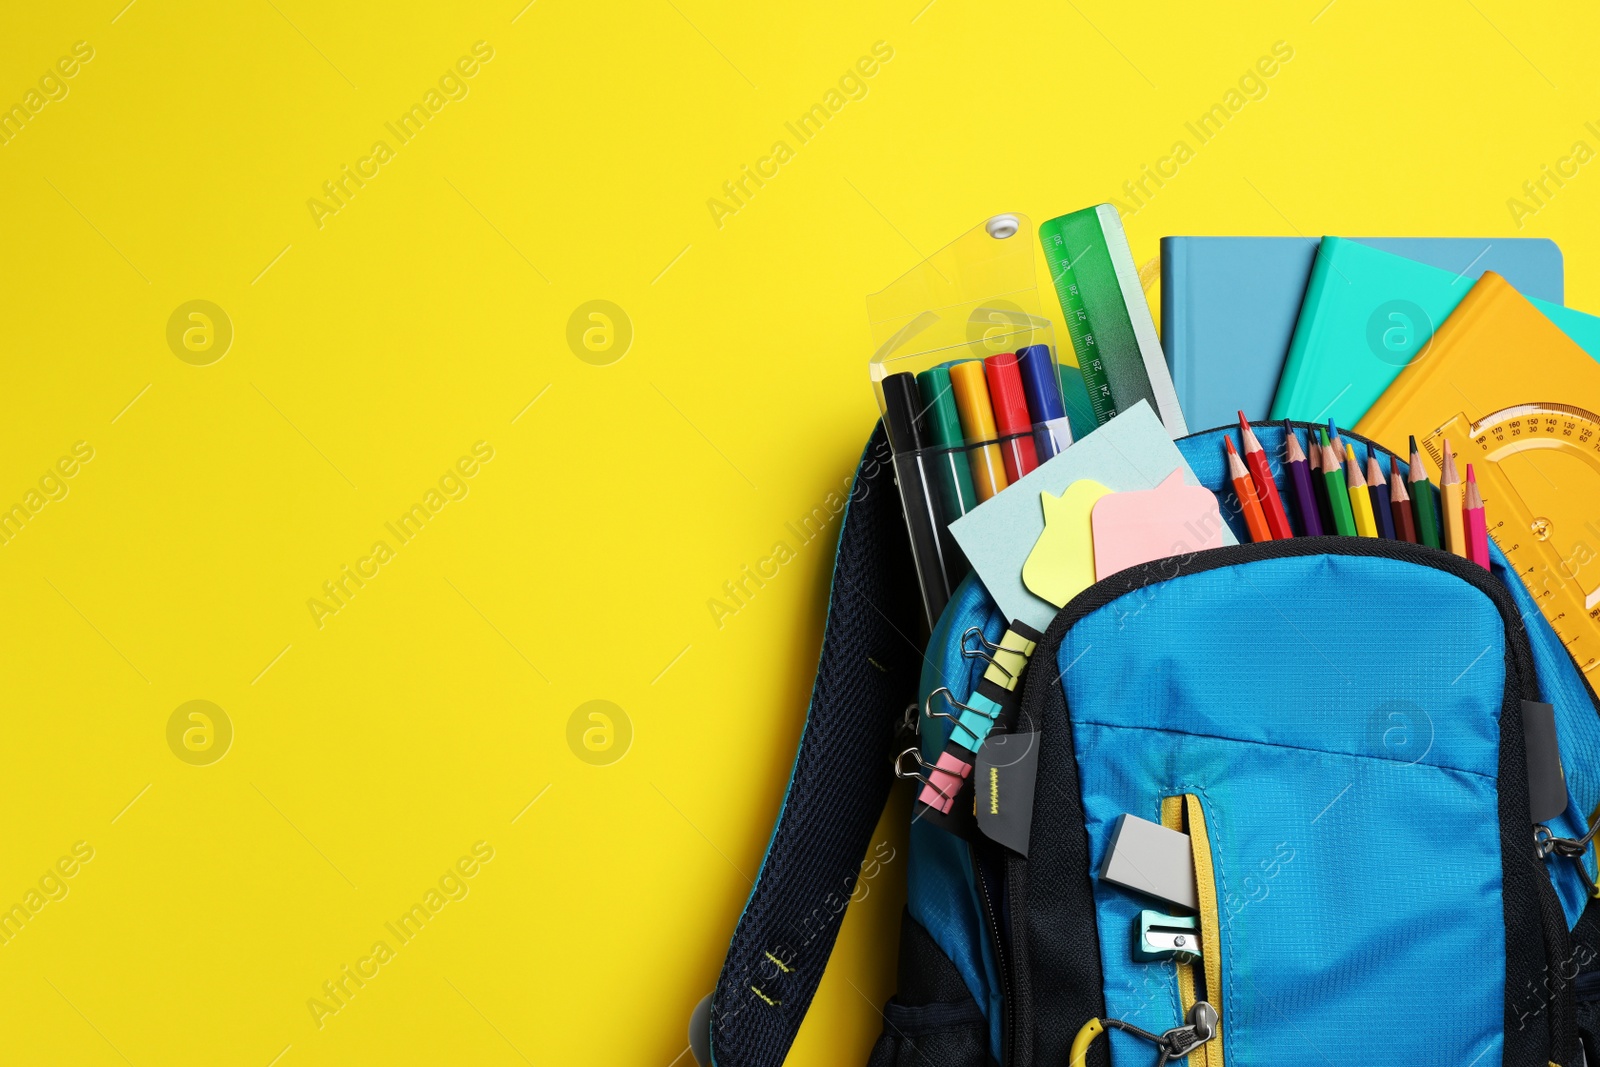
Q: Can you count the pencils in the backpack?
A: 12